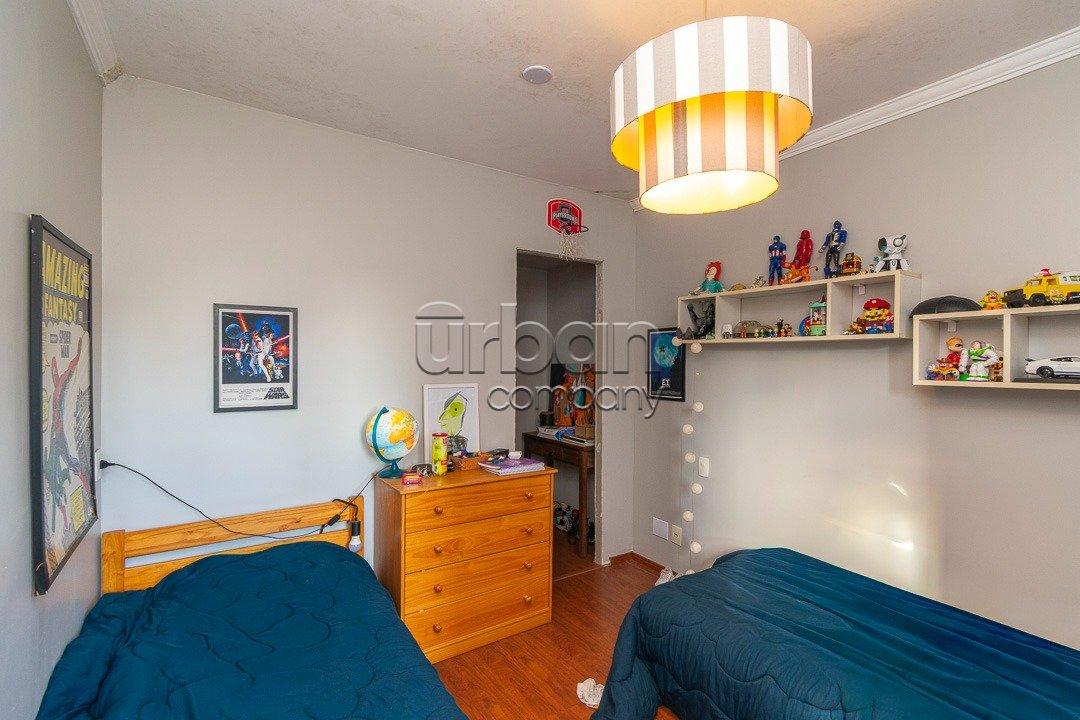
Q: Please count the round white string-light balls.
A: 9